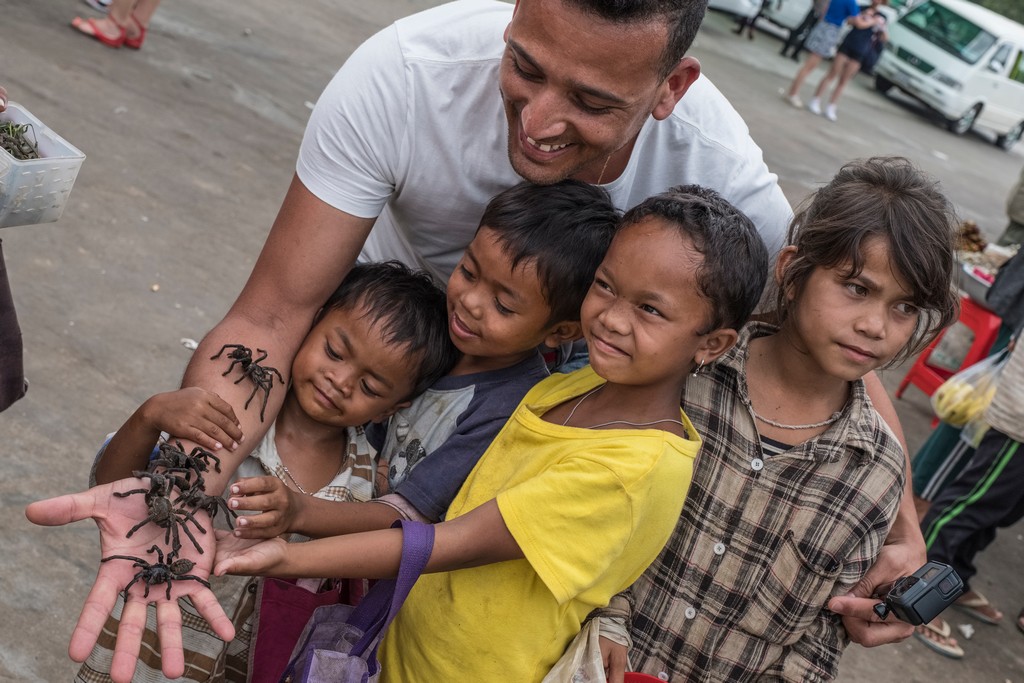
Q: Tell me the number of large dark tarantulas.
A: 5